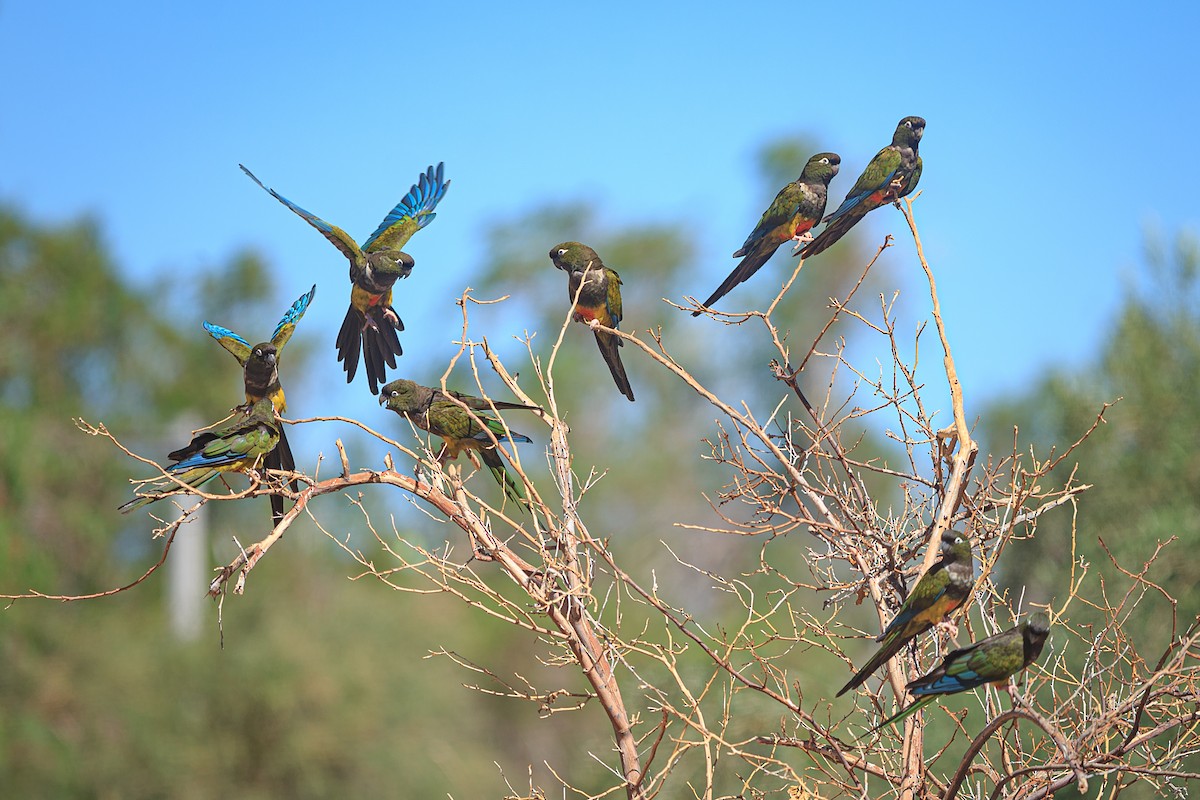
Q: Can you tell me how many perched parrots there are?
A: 8